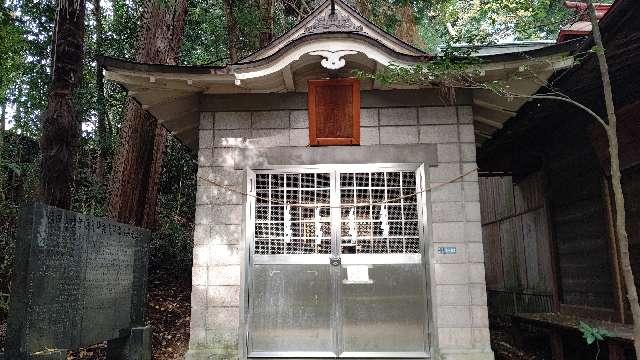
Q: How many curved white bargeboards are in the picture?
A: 1